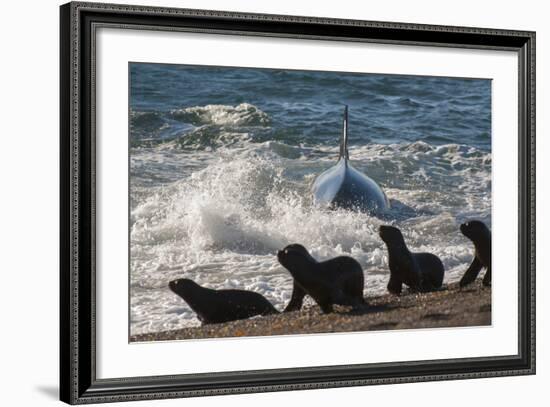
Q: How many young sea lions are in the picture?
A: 4